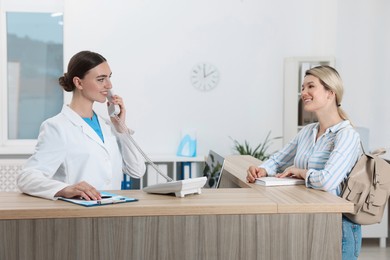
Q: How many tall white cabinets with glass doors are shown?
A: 1